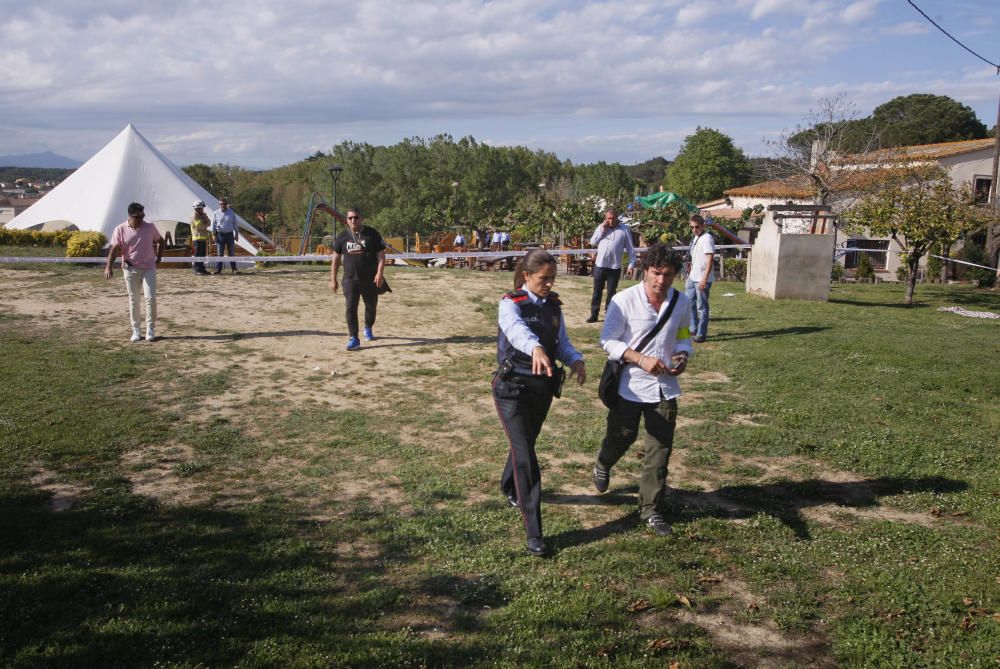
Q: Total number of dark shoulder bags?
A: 1